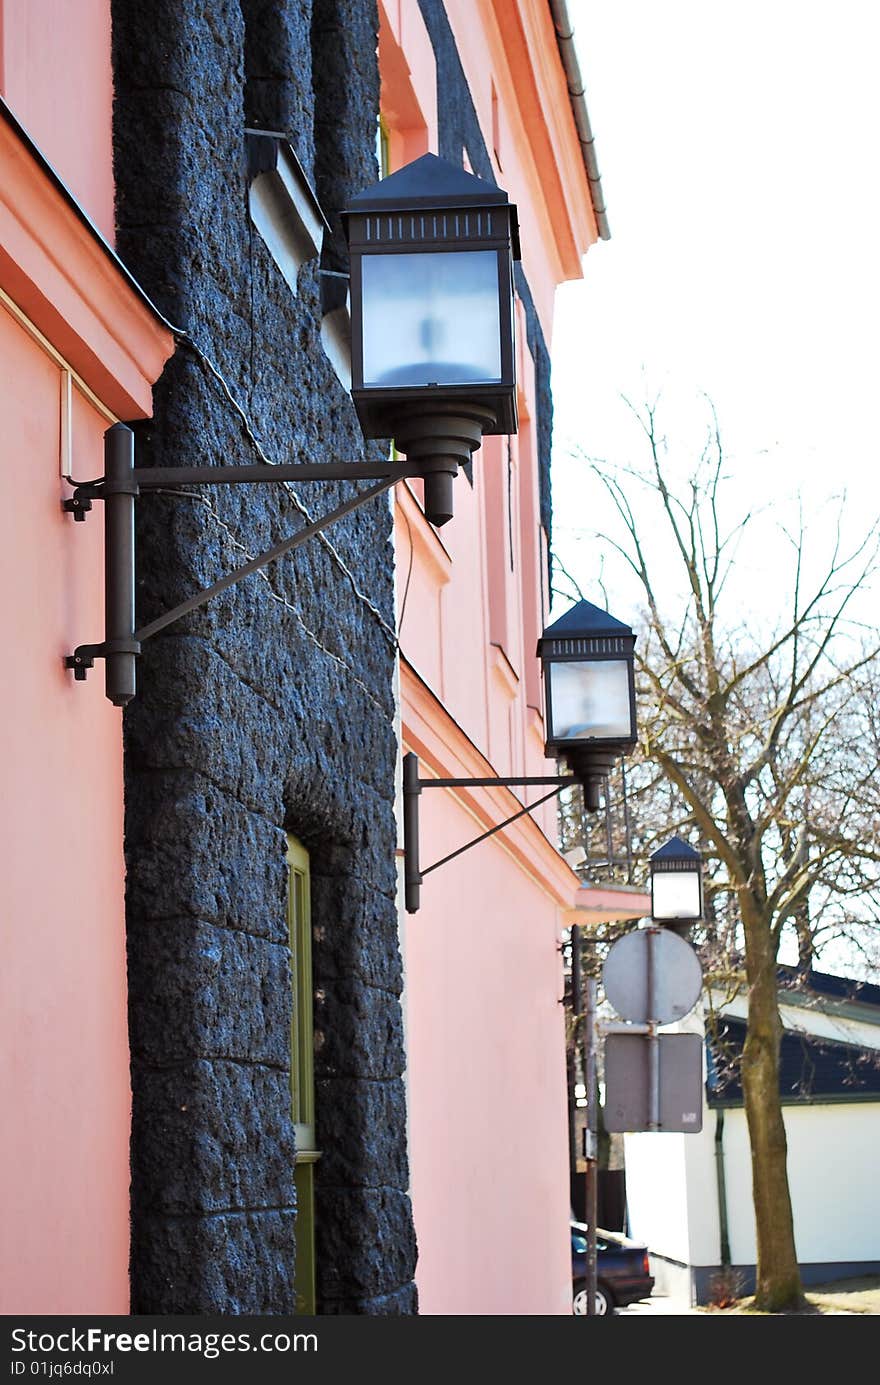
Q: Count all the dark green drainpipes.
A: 1